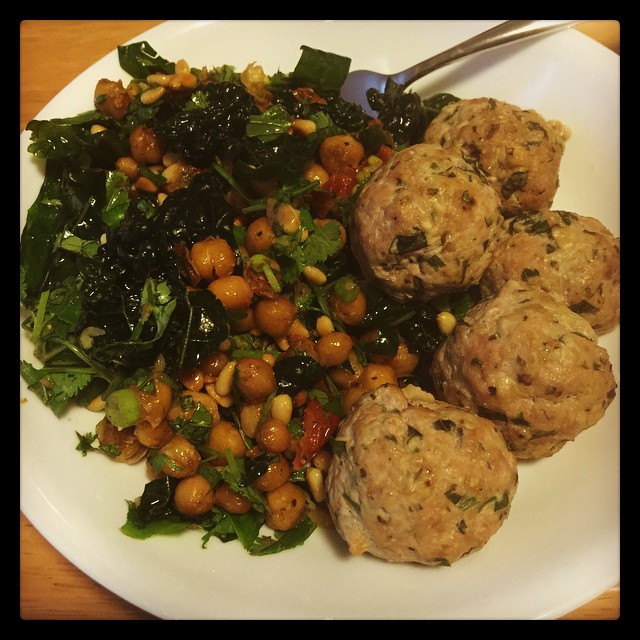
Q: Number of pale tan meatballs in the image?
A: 5